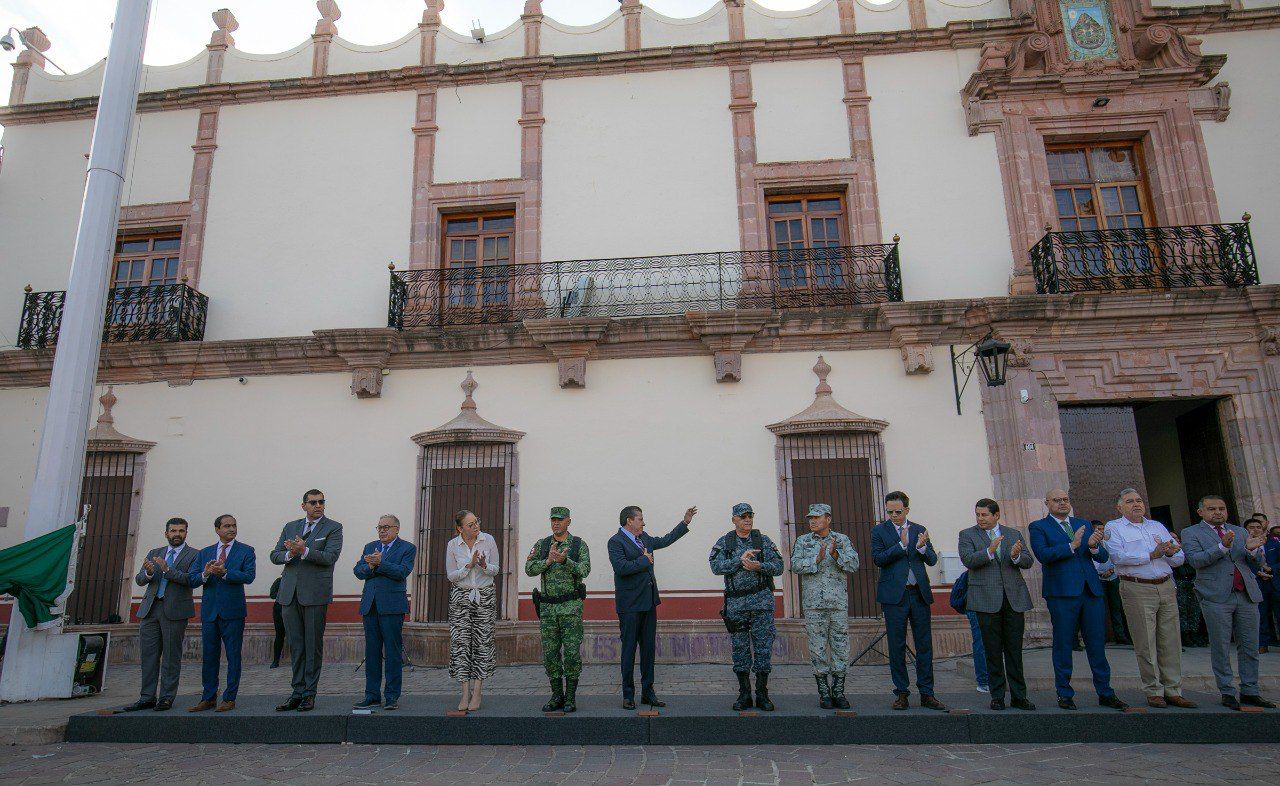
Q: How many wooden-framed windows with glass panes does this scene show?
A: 4